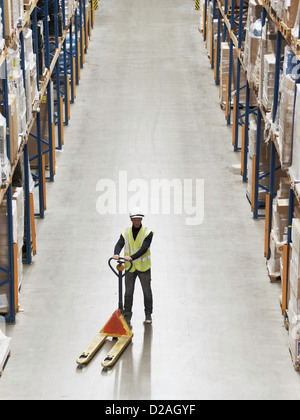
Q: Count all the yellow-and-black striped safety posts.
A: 2